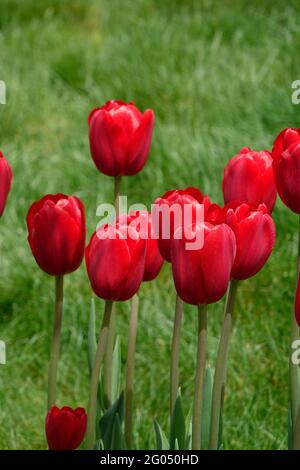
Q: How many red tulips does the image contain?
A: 12